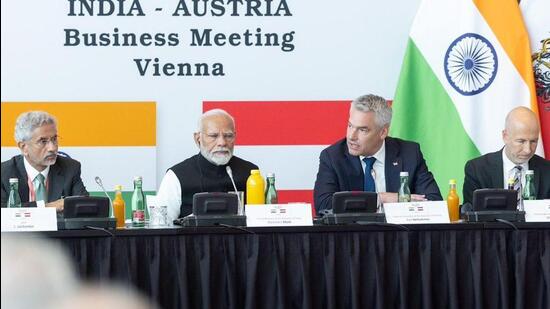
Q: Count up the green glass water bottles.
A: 5